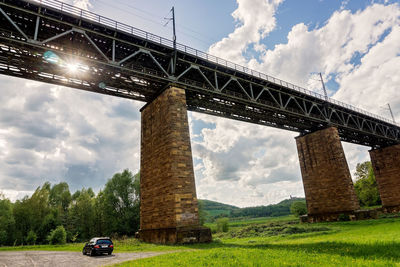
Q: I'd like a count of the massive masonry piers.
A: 3